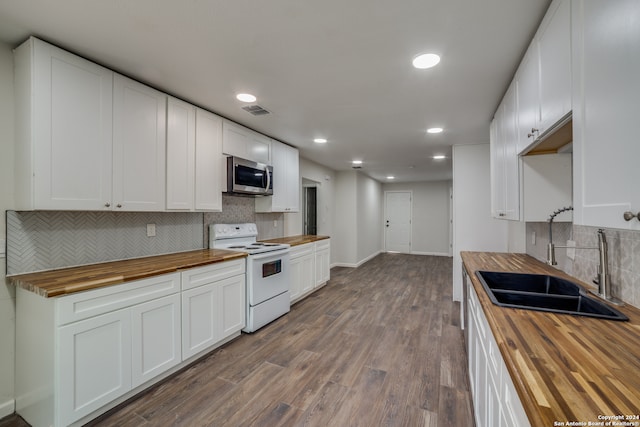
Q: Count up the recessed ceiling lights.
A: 7